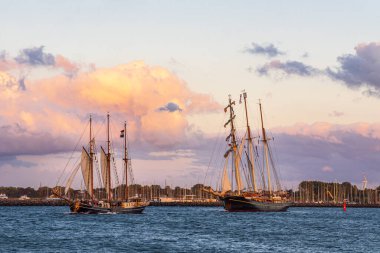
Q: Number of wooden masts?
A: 6